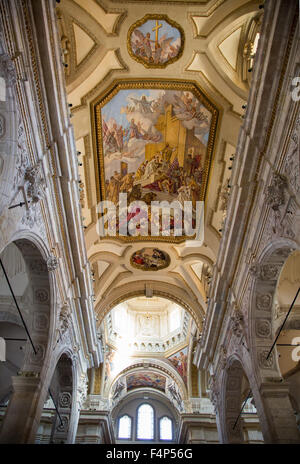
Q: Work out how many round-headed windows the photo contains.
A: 3